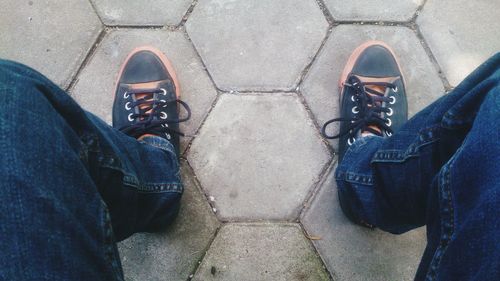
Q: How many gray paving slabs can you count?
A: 11